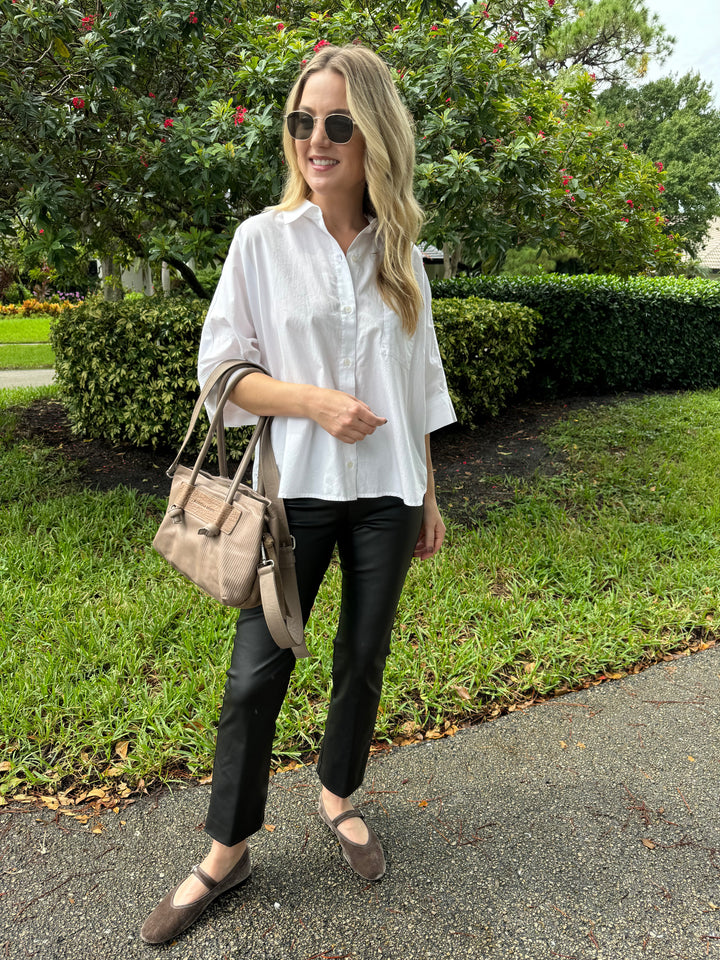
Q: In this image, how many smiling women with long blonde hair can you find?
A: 1